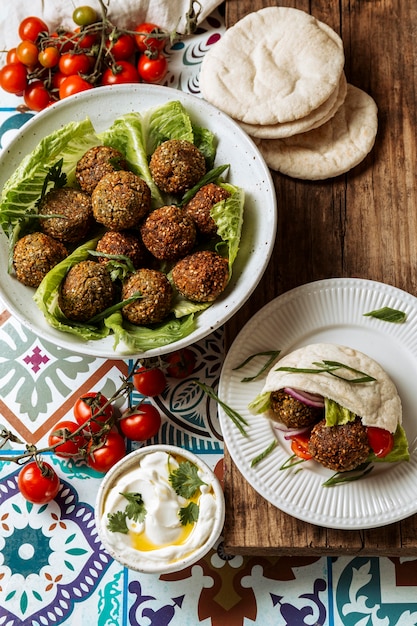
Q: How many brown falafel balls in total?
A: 13